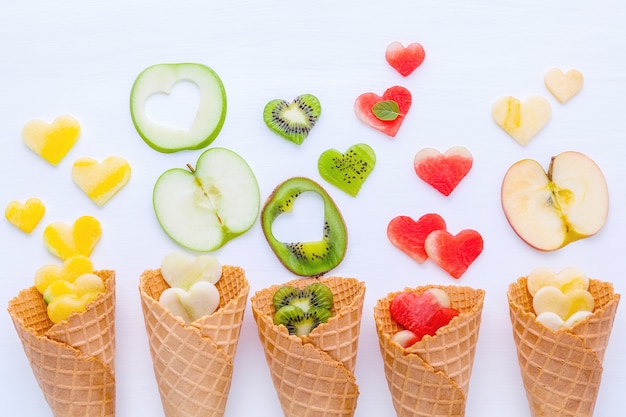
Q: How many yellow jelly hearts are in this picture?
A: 7